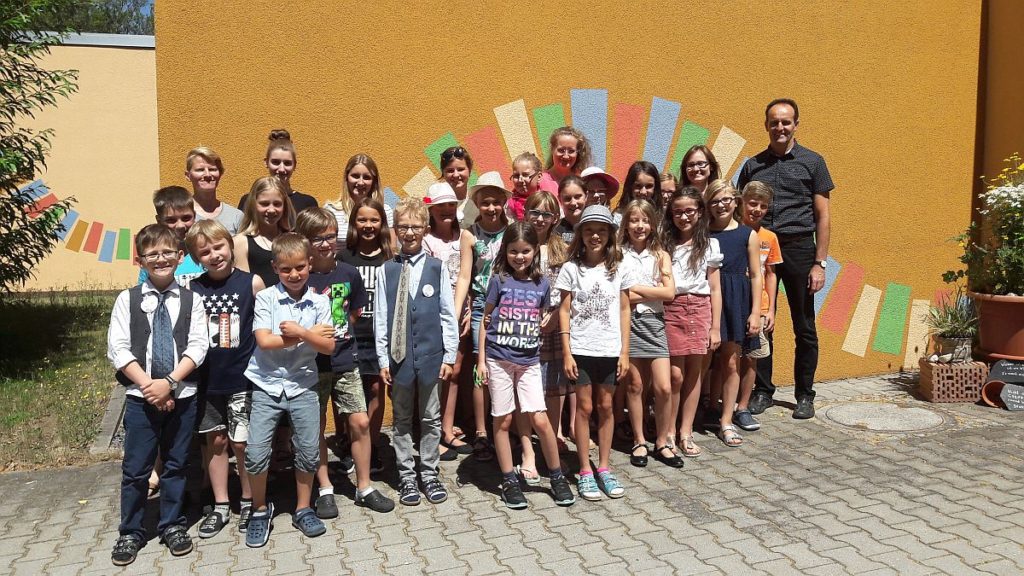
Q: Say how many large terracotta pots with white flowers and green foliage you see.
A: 1